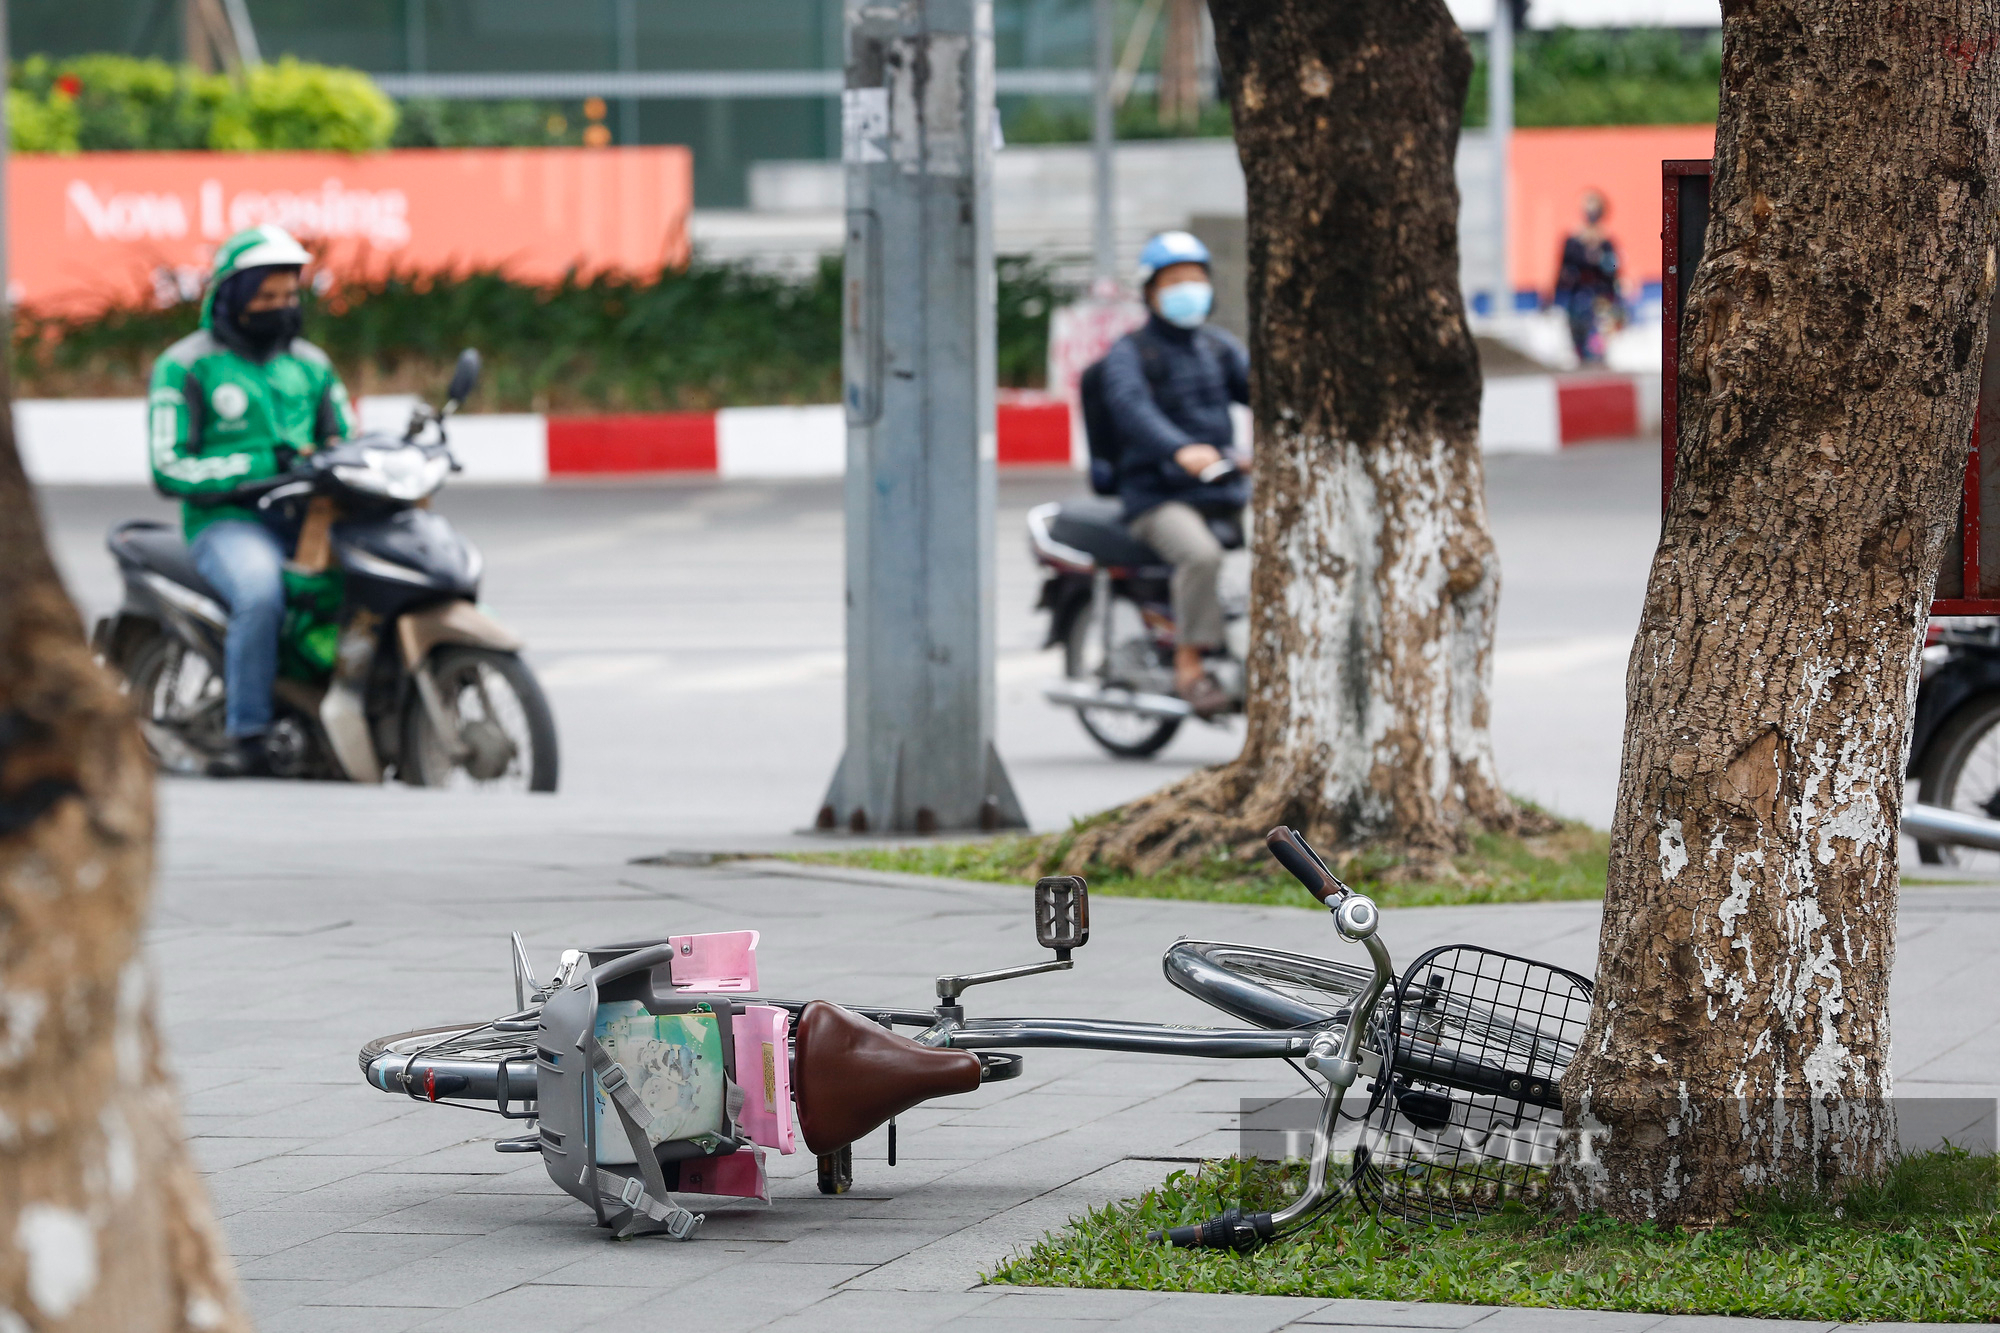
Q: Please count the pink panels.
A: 3